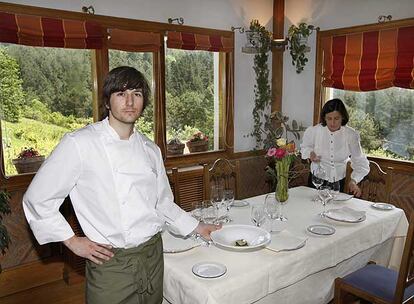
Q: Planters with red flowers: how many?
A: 2